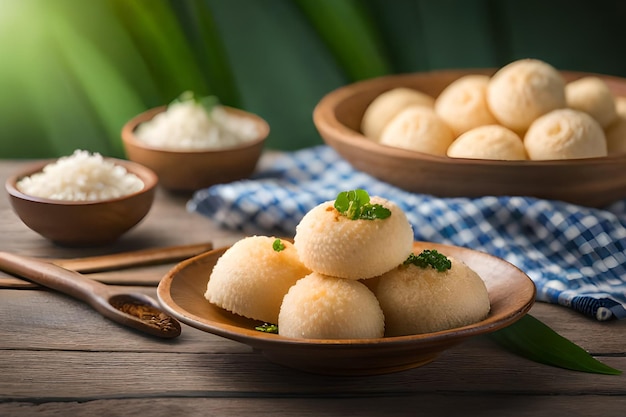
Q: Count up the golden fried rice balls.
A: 12